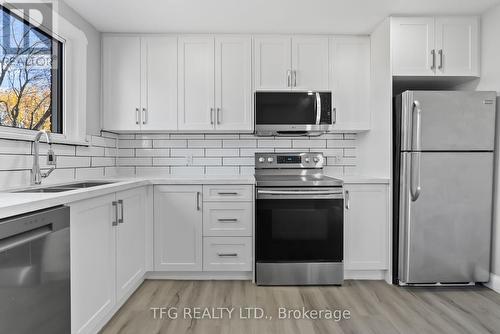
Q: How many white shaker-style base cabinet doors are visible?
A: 4